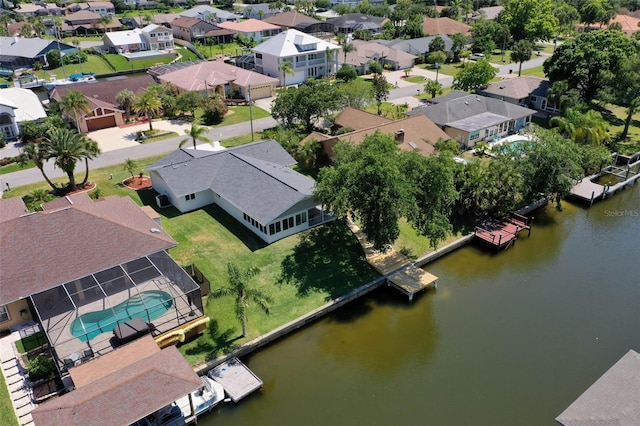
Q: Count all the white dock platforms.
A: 1